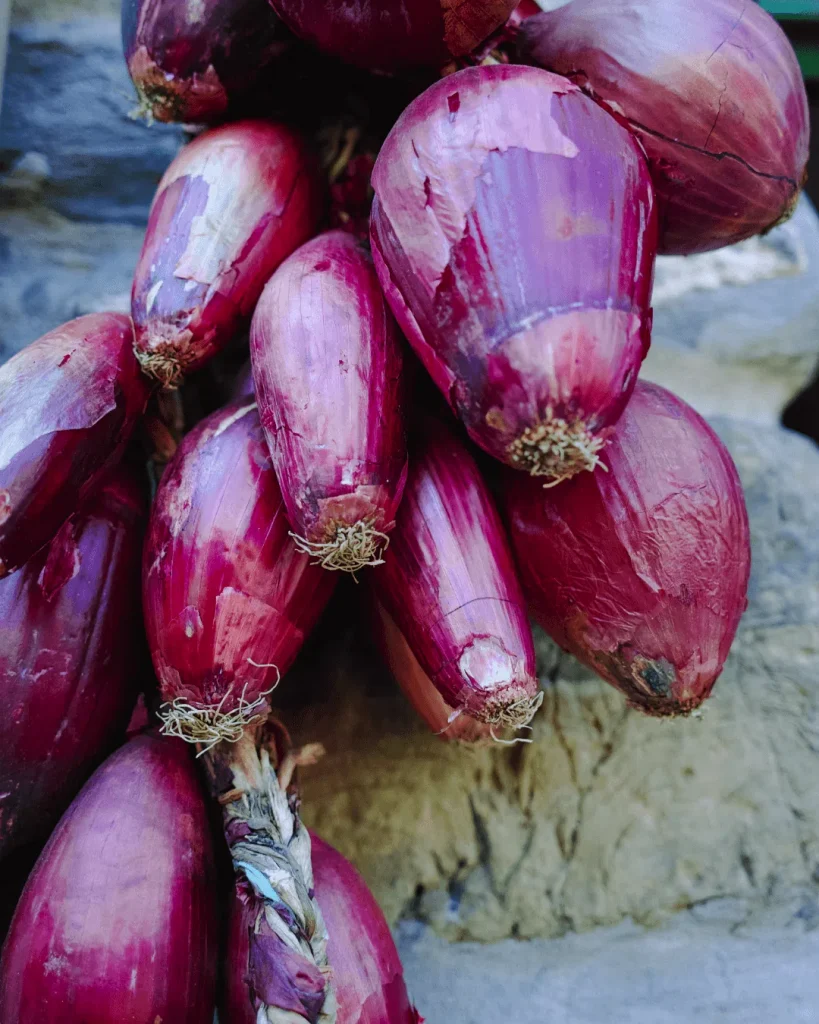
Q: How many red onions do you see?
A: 14